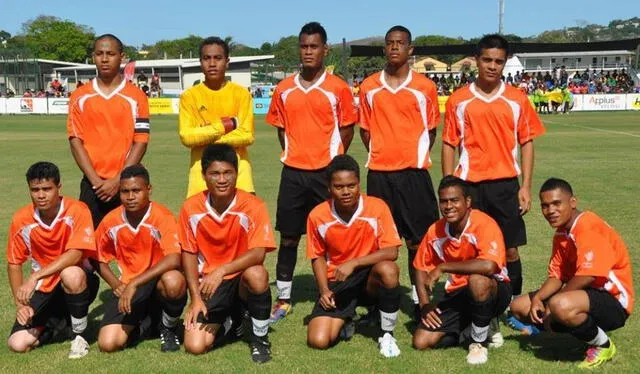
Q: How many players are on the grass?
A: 11